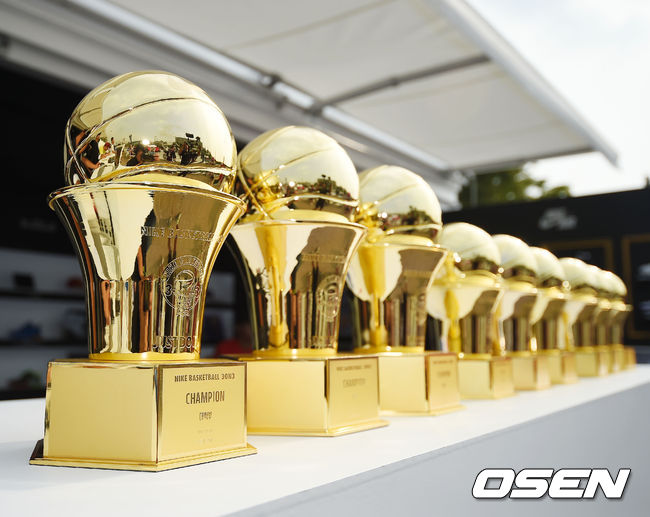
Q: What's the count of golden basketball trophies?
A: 9